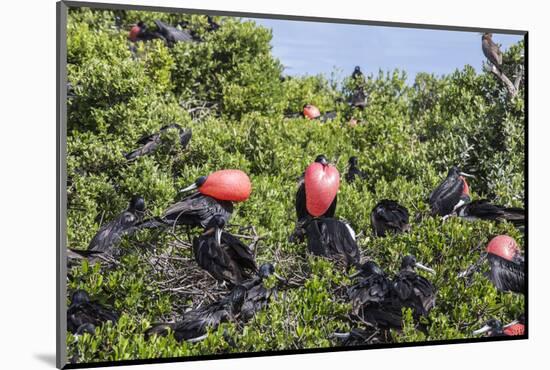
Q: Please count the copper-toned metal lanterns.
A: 0